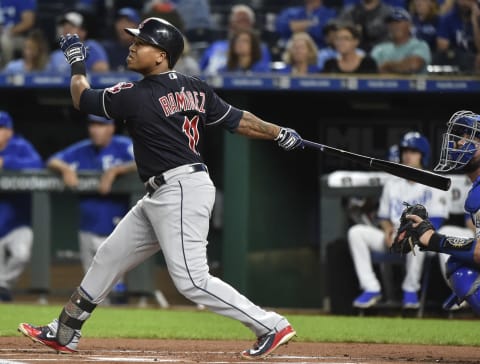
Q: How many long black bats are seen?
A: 1